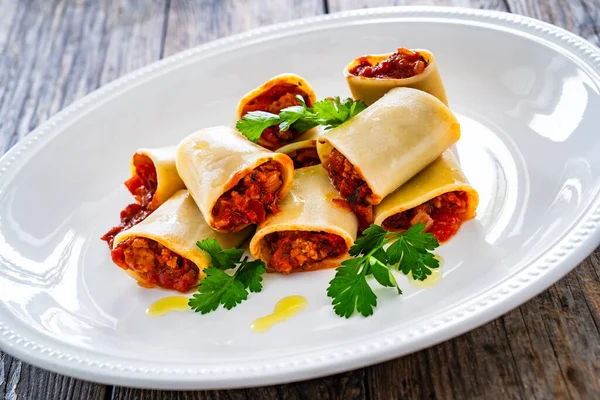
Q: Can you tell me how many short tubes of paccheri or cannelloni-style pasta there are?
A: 9